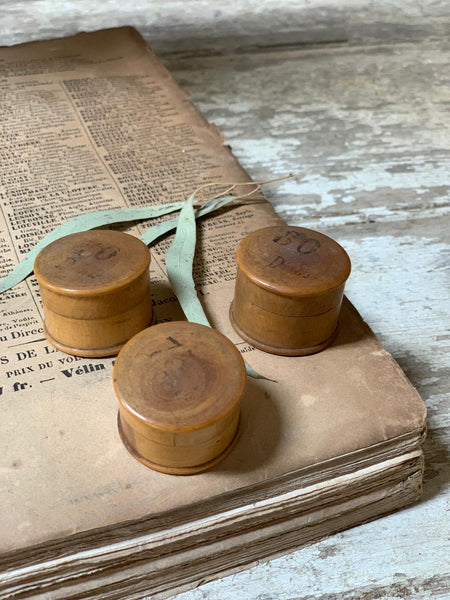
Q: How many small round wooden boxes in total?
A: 3